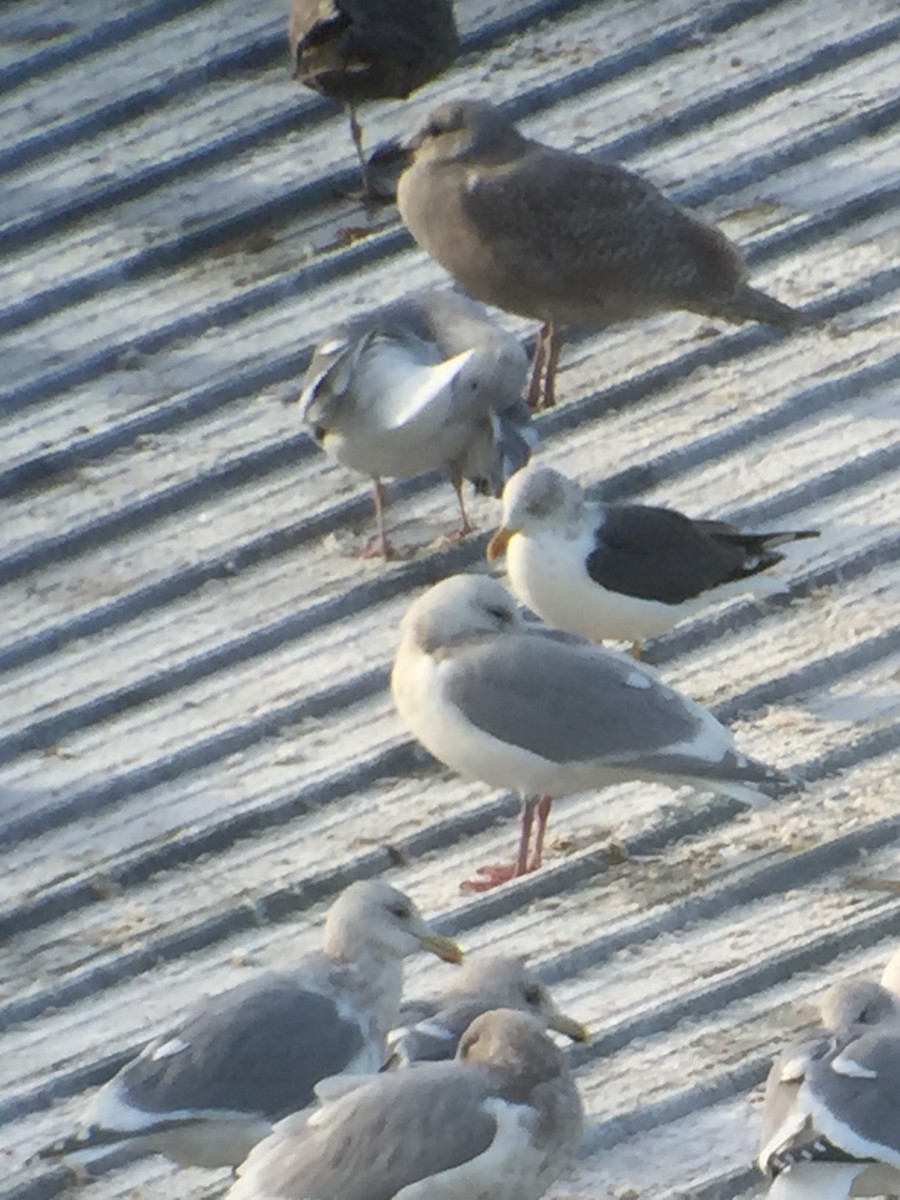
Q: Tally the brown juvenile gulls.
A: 2